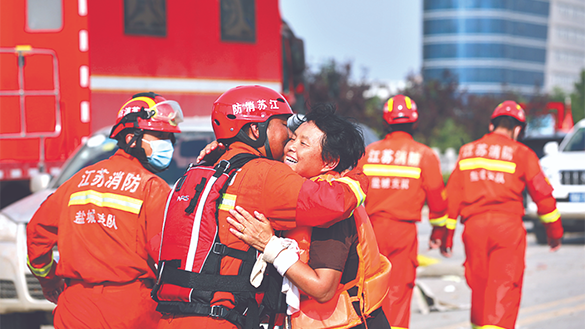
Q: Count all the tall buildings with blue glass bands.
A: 1